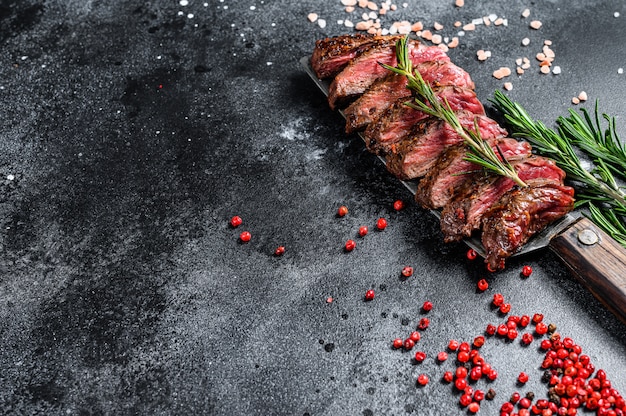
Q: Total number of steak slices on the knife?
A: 8